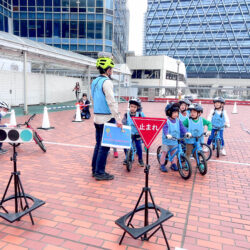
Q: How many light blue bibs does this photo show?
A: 6